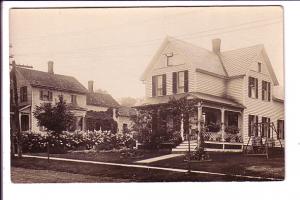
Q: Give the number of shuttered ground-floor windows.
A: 3